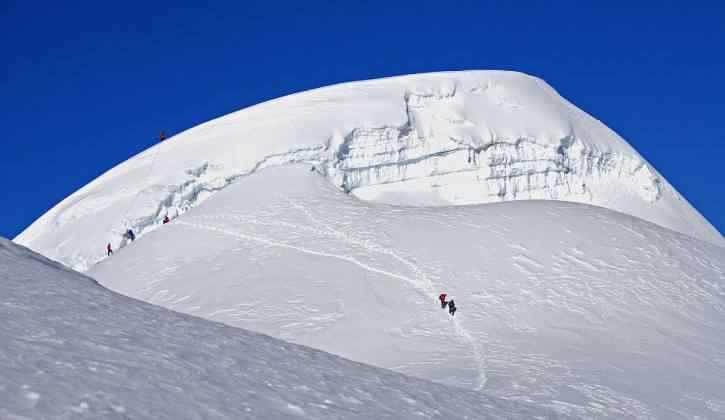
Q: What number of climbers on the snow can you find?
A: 6